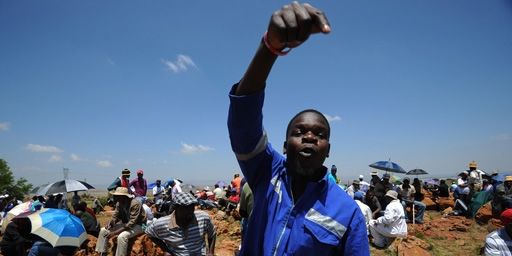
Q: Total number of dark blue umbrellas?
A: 1